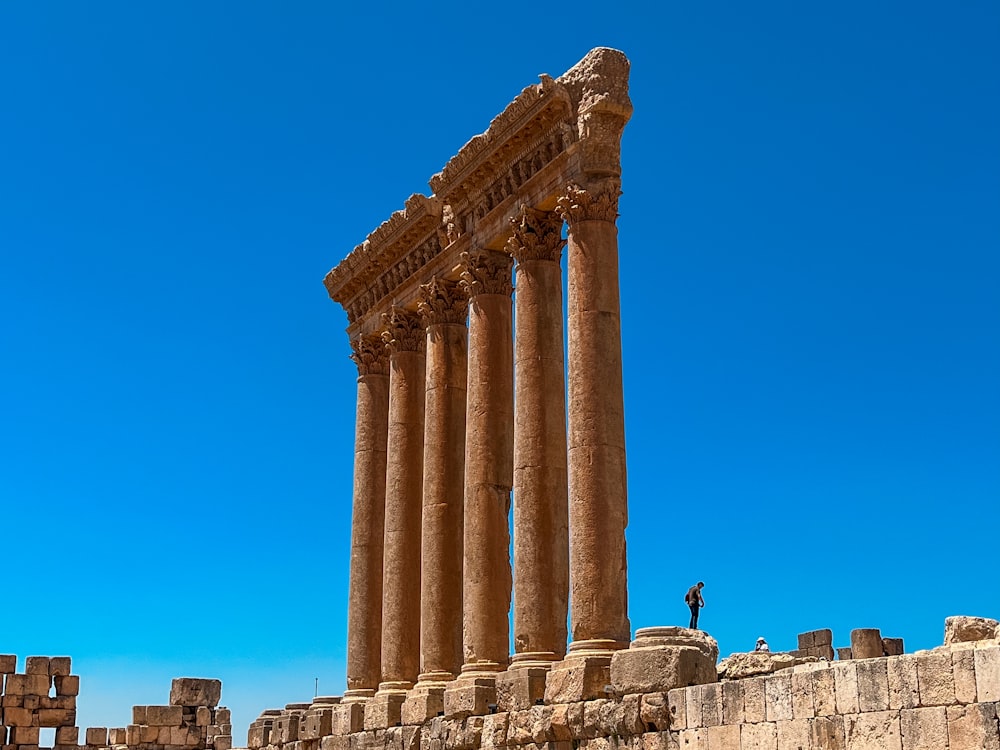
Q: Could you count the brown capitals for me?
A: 6